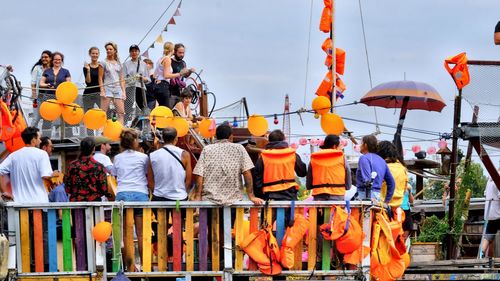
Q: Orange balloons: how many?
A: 12